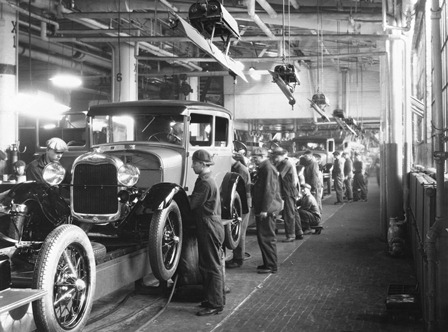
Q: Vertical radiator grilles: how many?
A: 1